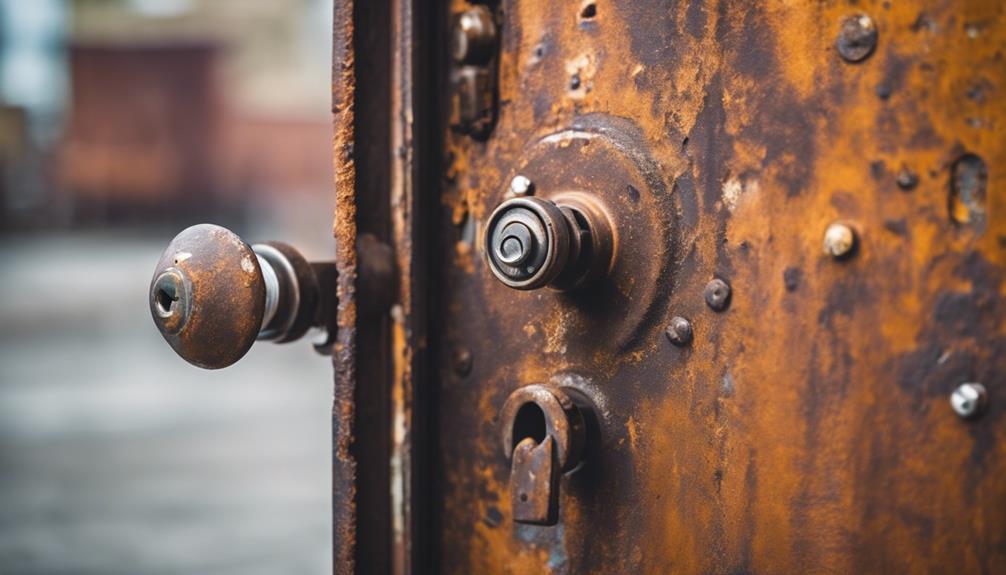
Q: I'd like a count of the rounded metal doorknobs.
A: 2